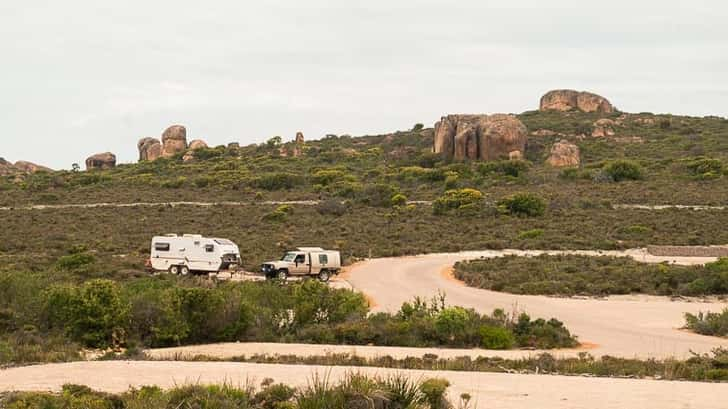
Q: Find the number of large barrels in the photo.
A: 0